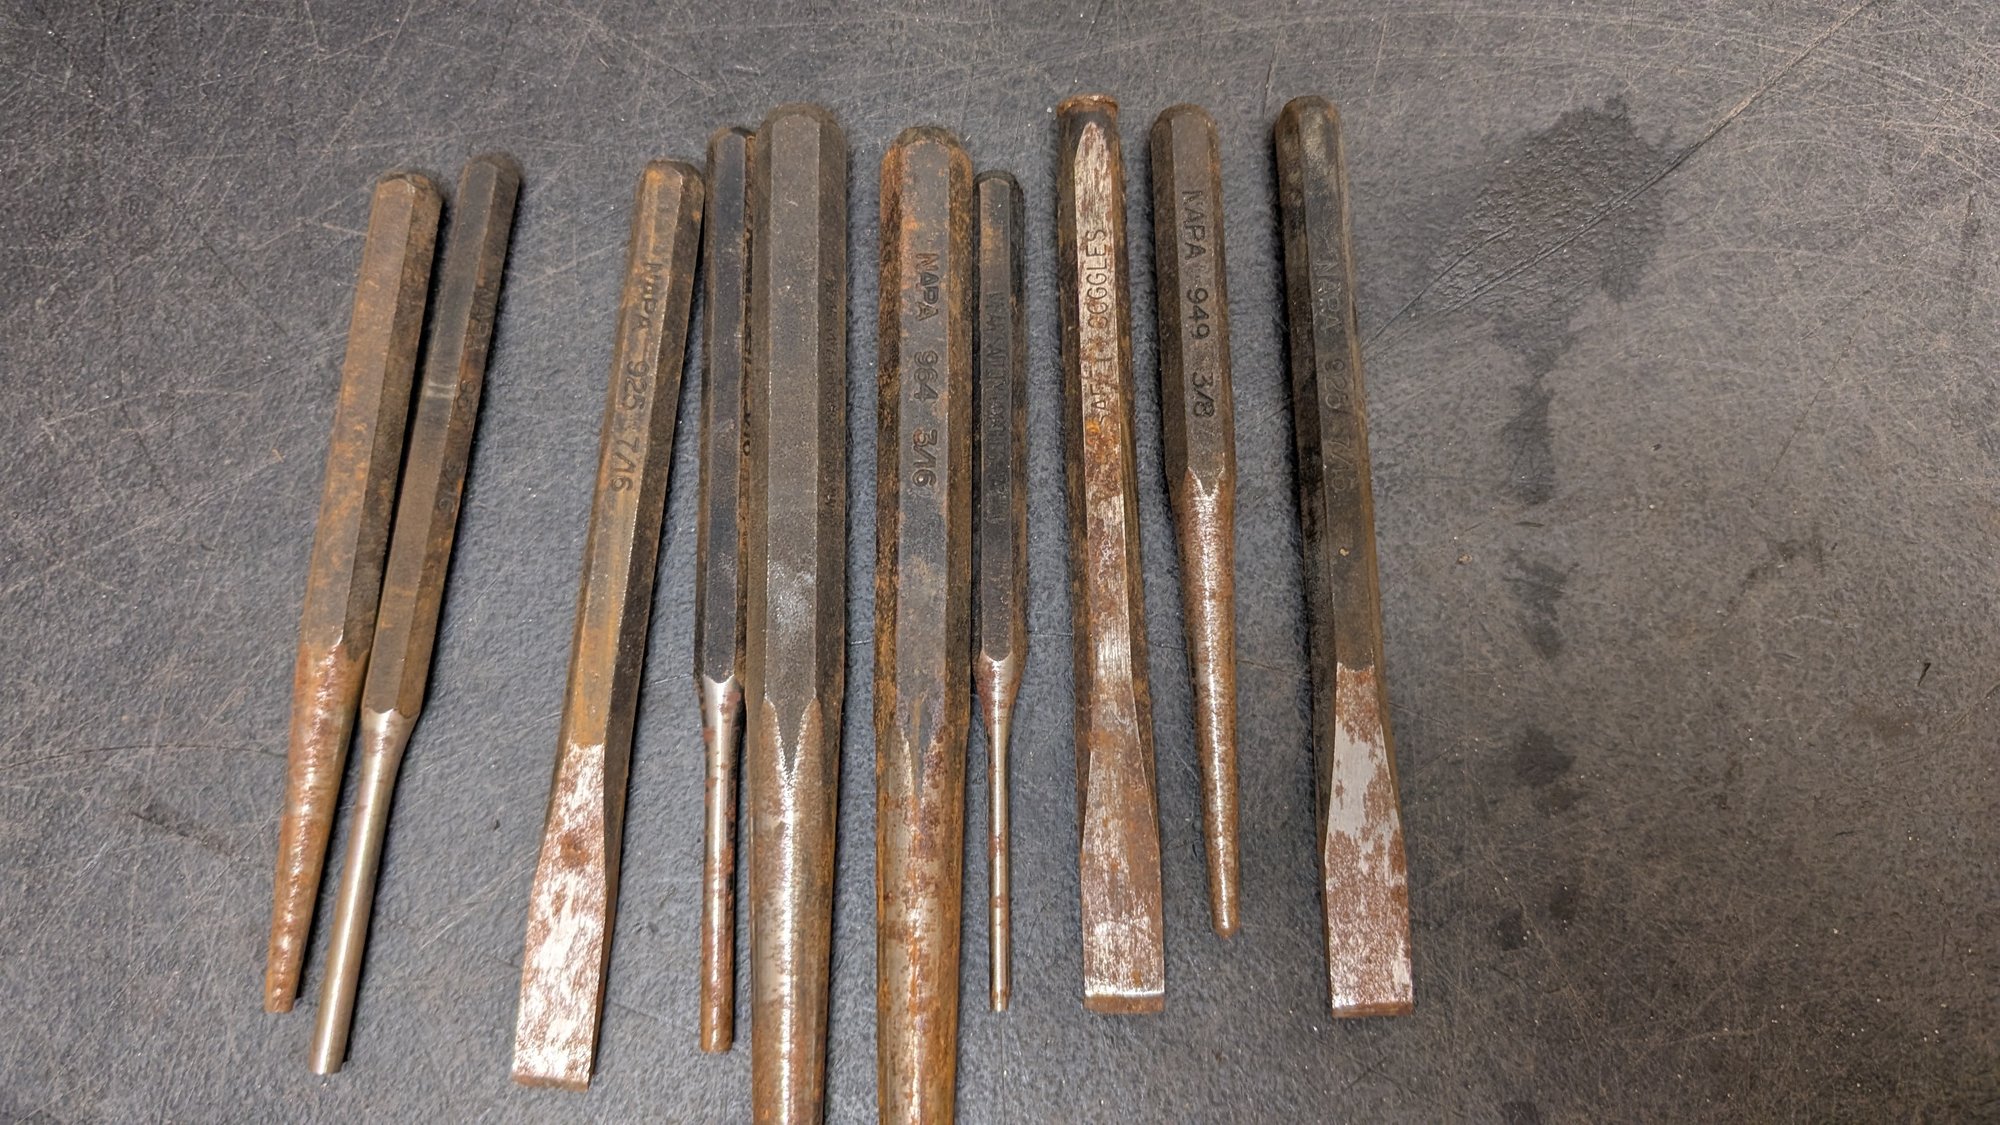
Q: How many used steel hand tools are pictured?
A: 10